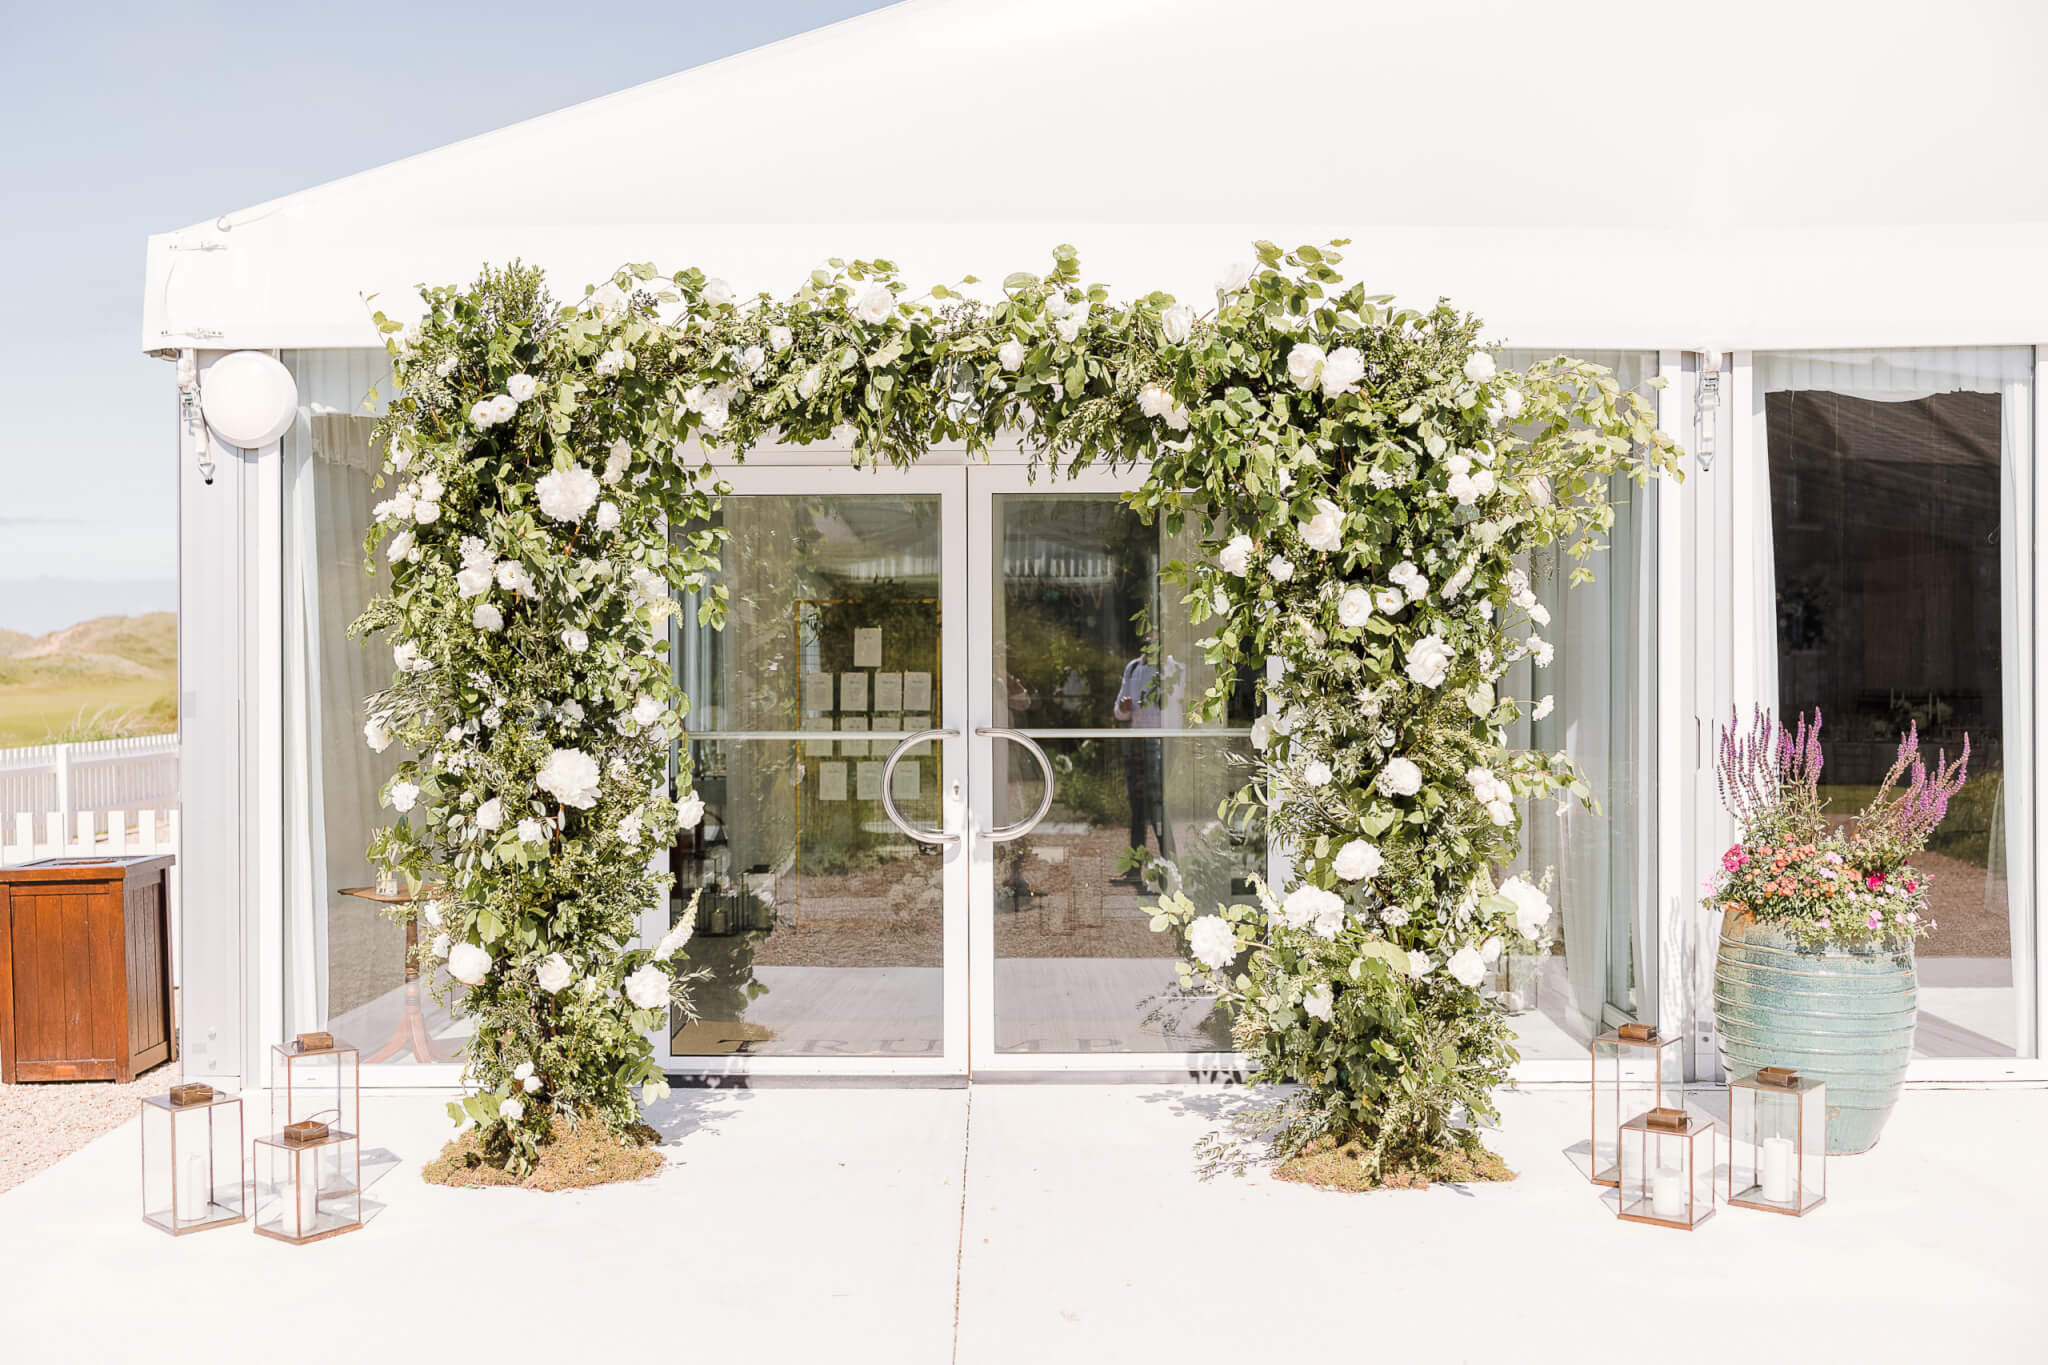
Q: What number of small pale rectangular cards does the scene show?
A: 12